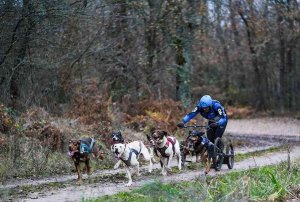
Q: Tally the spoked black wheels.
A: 2